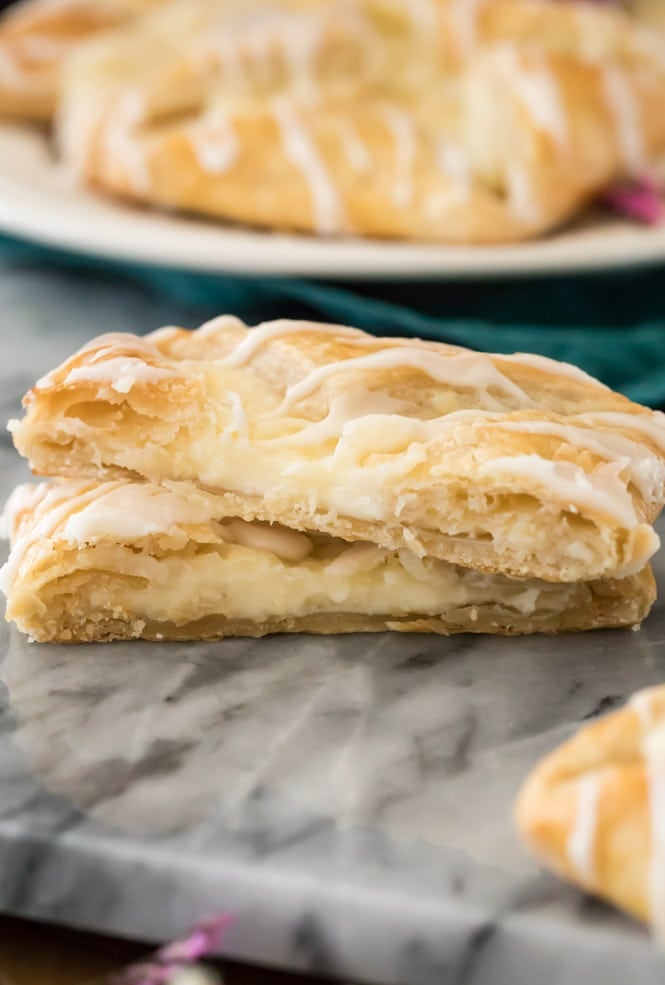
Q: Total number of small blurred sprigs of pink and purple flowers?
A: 2